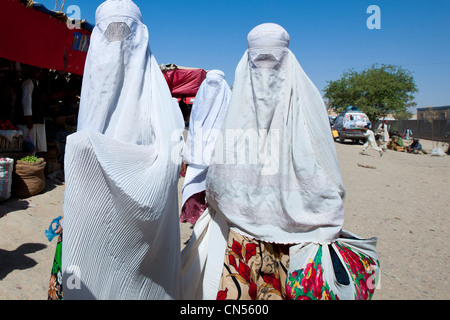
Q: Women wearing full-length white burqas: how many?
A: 3